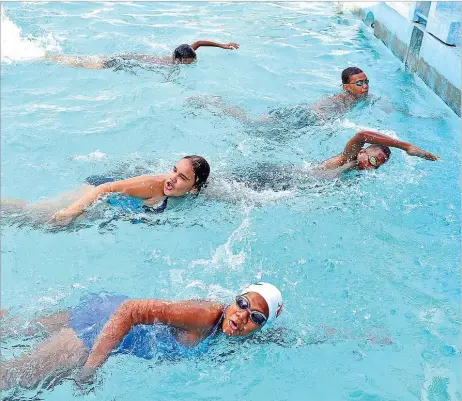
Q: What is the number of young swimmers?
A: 5